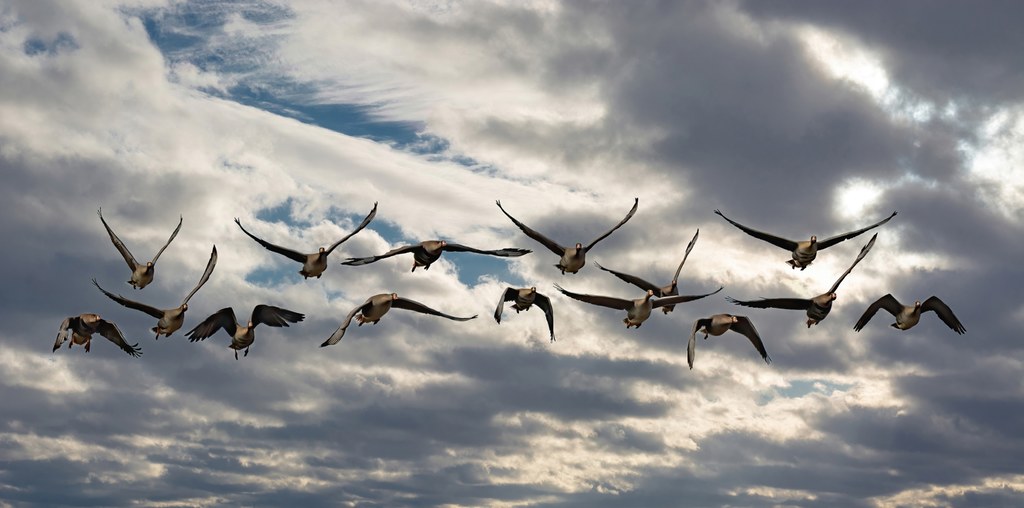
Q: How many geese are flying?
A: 15